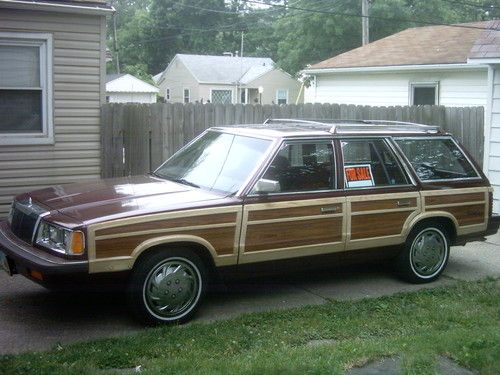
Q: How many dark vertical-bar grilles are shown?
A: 1